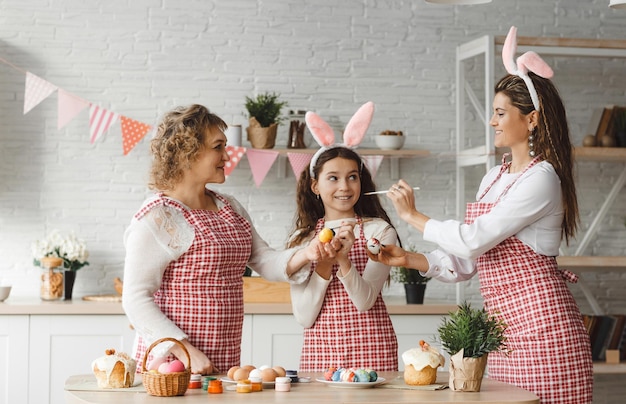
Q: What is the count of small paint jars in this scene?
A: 7